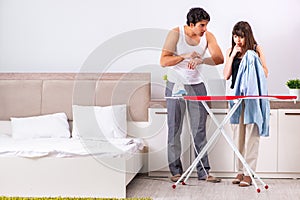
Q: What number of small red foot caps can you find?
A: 4